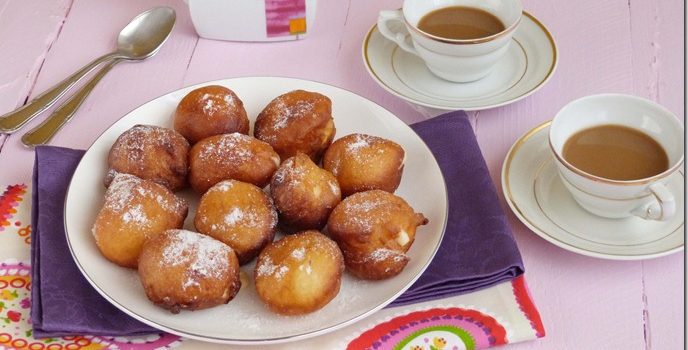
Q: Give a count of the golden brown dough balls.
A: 11